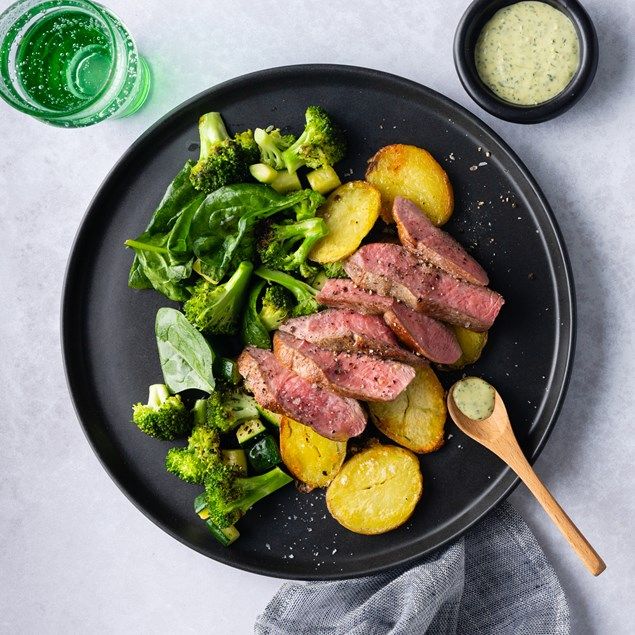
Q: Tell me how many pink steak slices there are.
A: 7